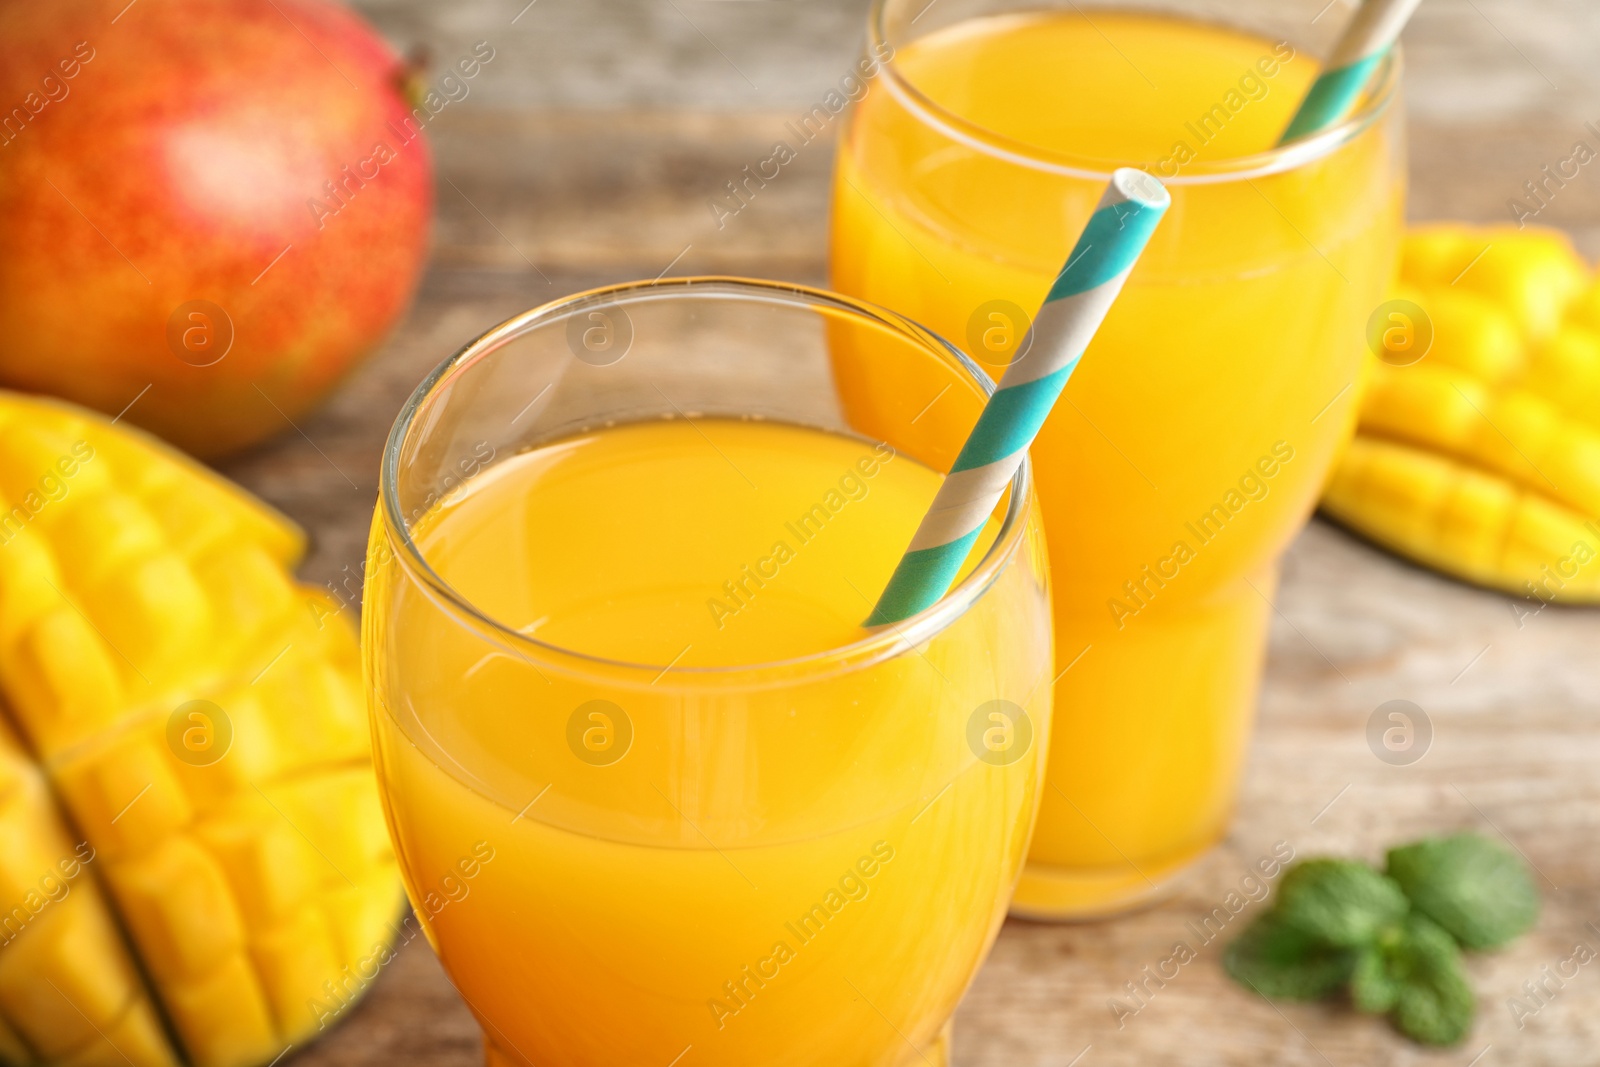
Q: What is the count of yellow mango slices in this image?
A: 2